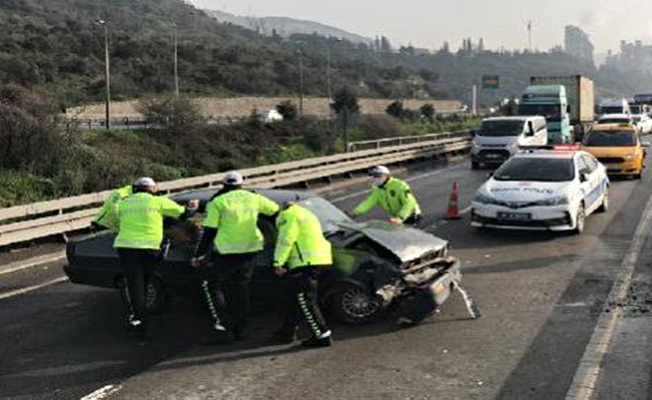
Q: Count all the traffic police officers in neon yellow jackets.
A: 5